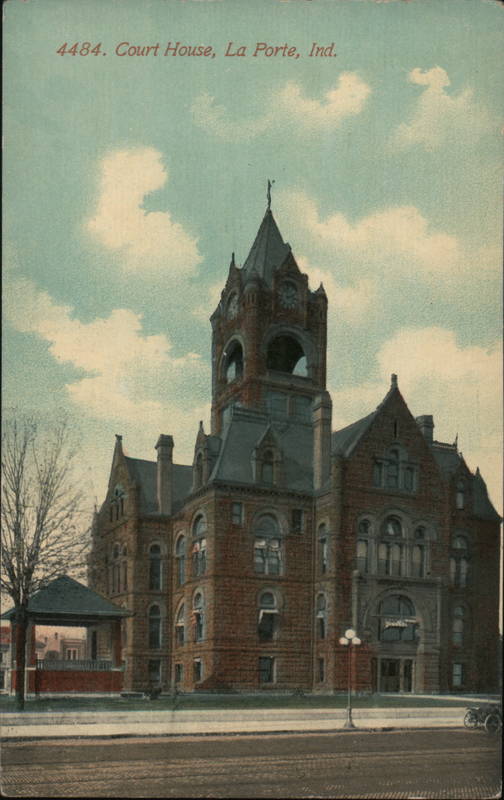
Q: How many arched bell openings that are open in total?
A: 2